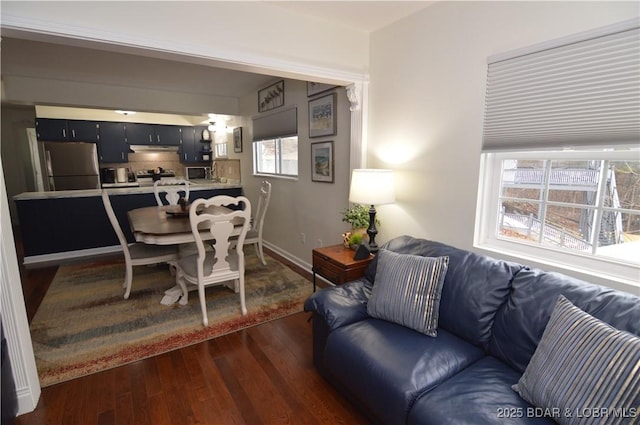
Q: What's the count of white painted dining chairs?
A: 4